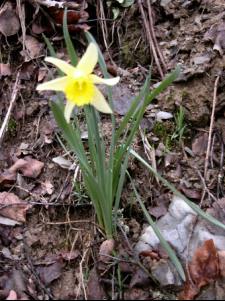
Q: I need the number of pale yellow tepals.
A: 6